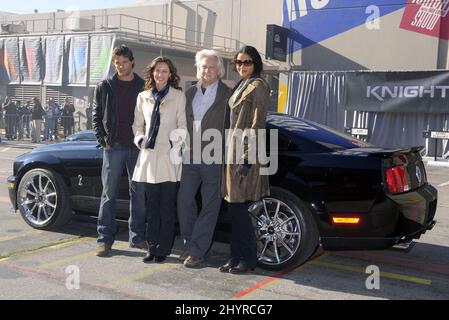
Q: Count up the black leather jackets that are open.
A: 1